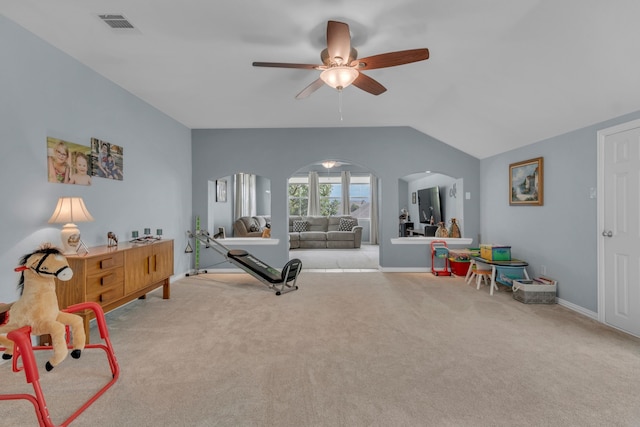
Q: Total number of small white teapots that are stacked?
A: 0